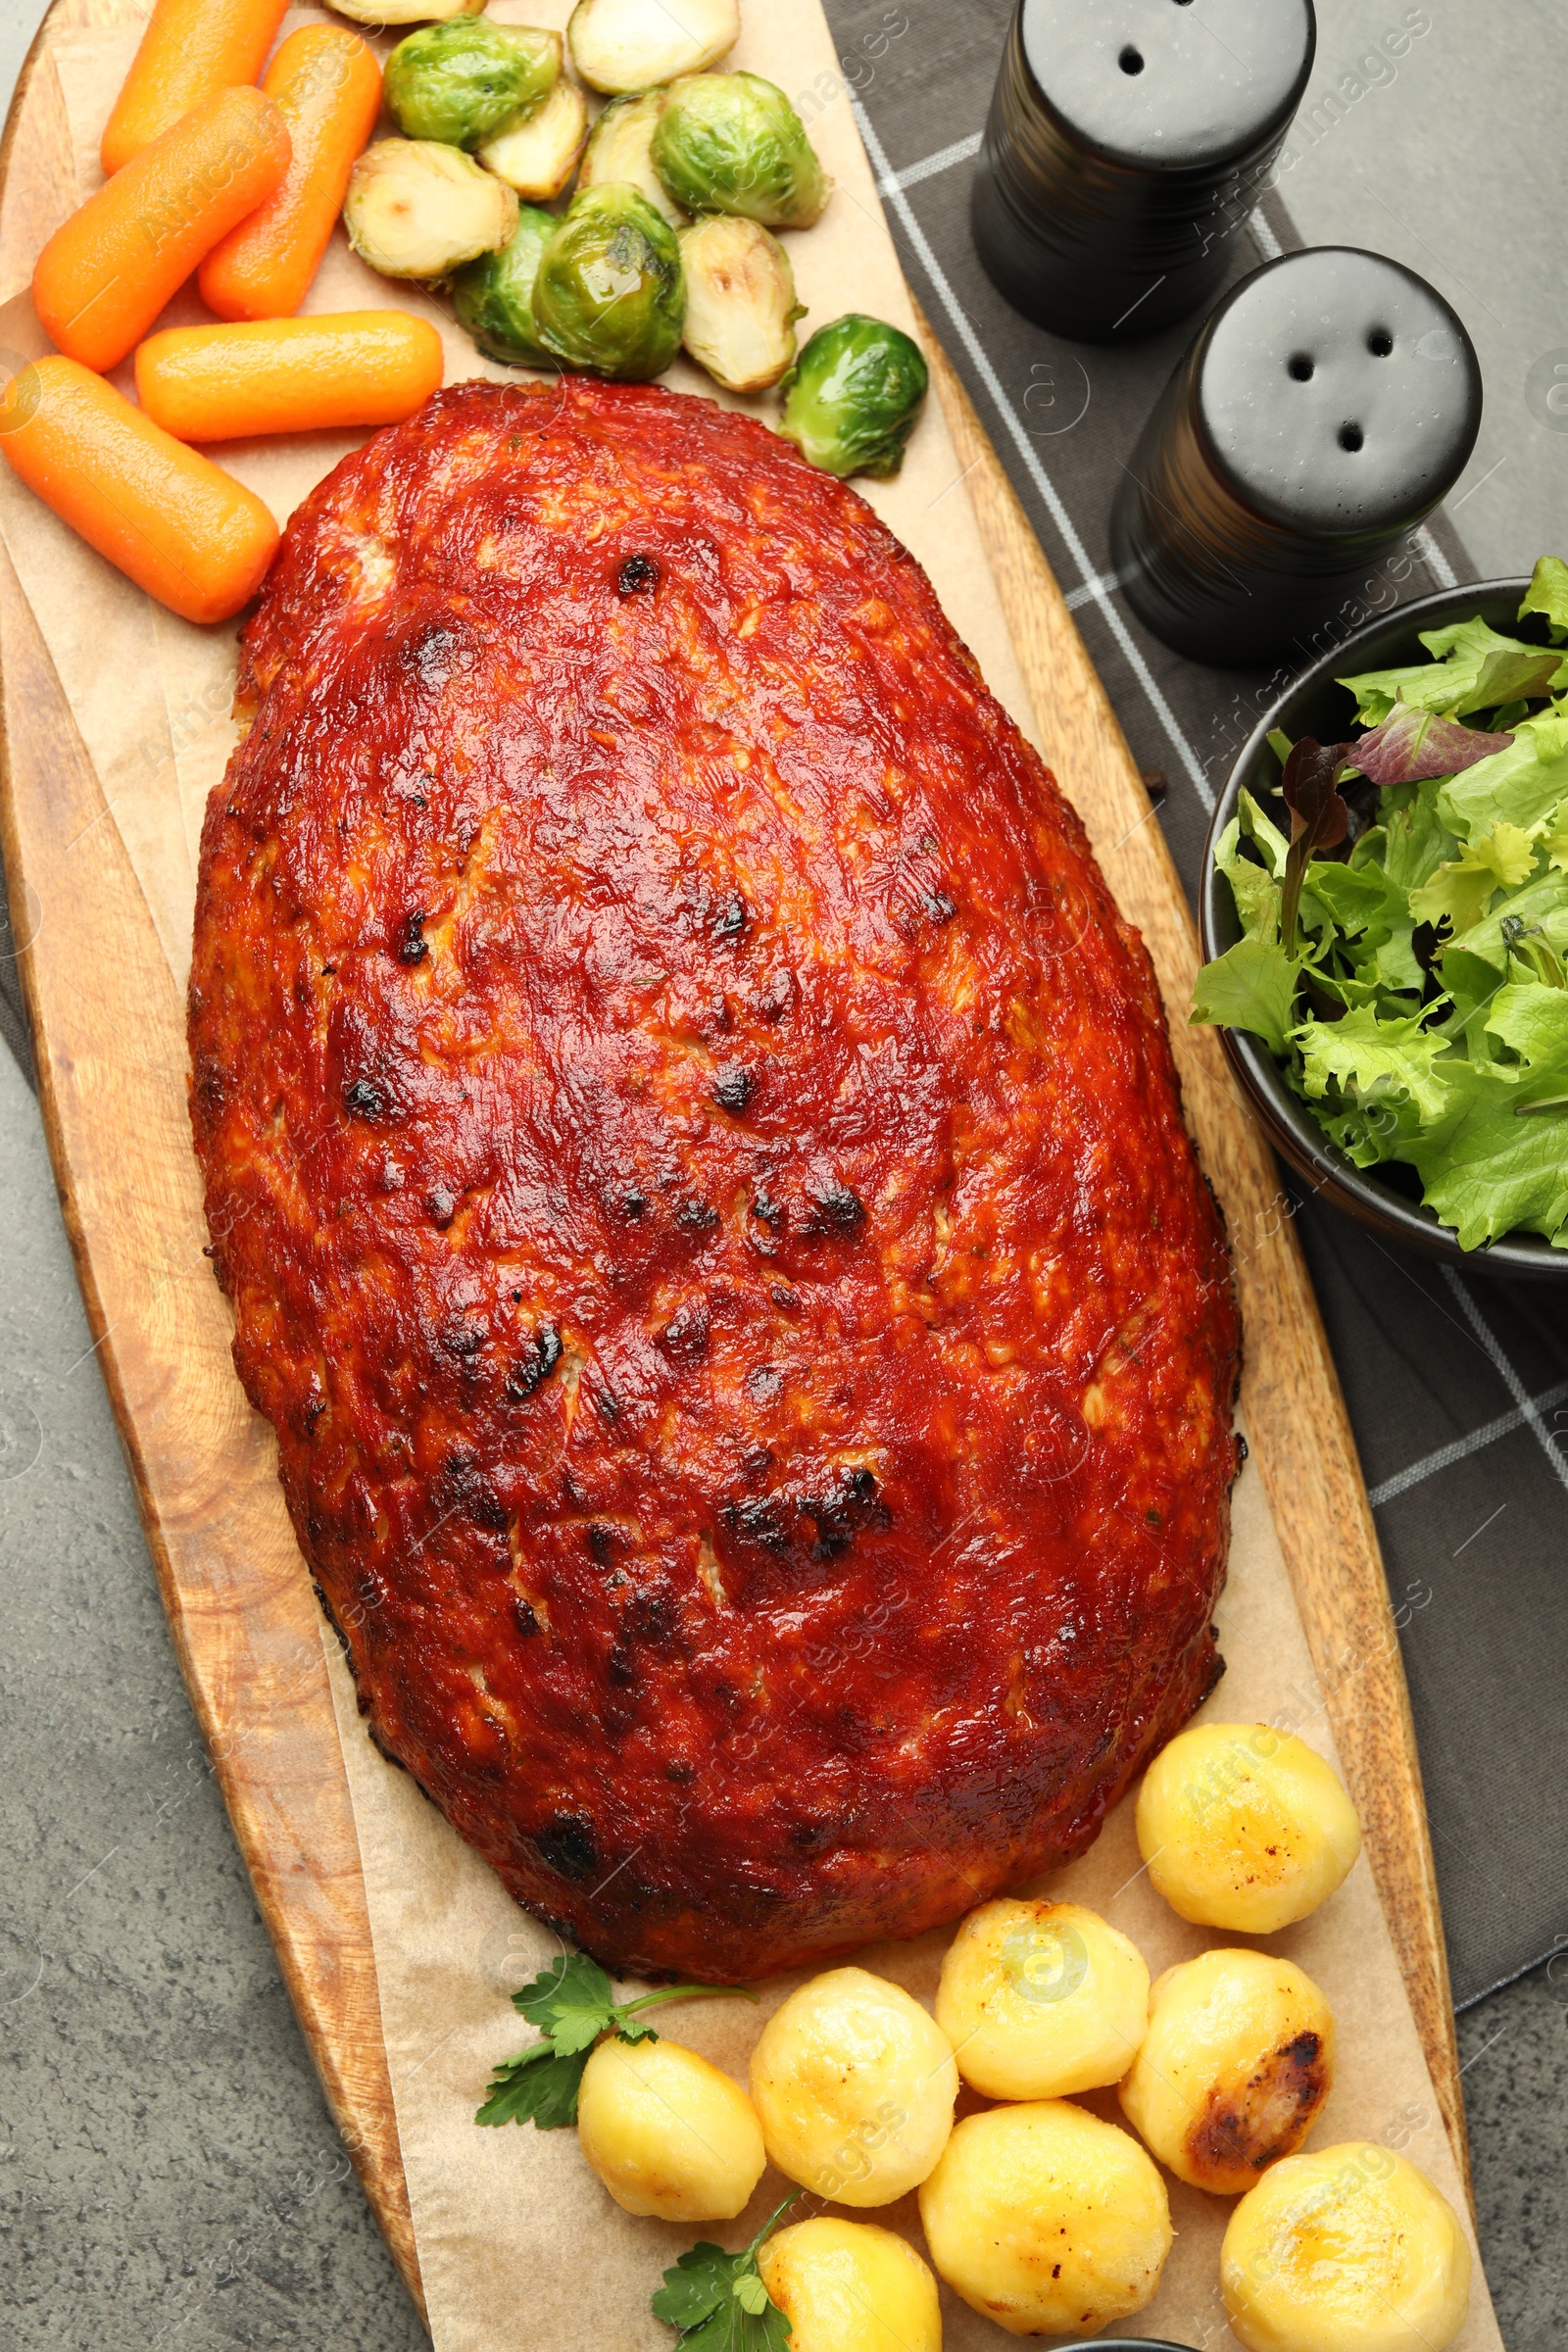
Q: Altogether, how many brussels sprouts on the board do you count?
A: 11